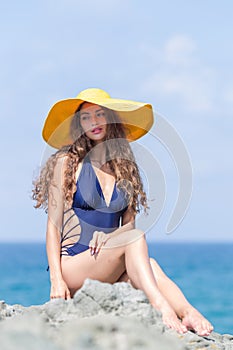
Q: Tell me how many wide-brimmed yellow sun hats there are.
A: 1